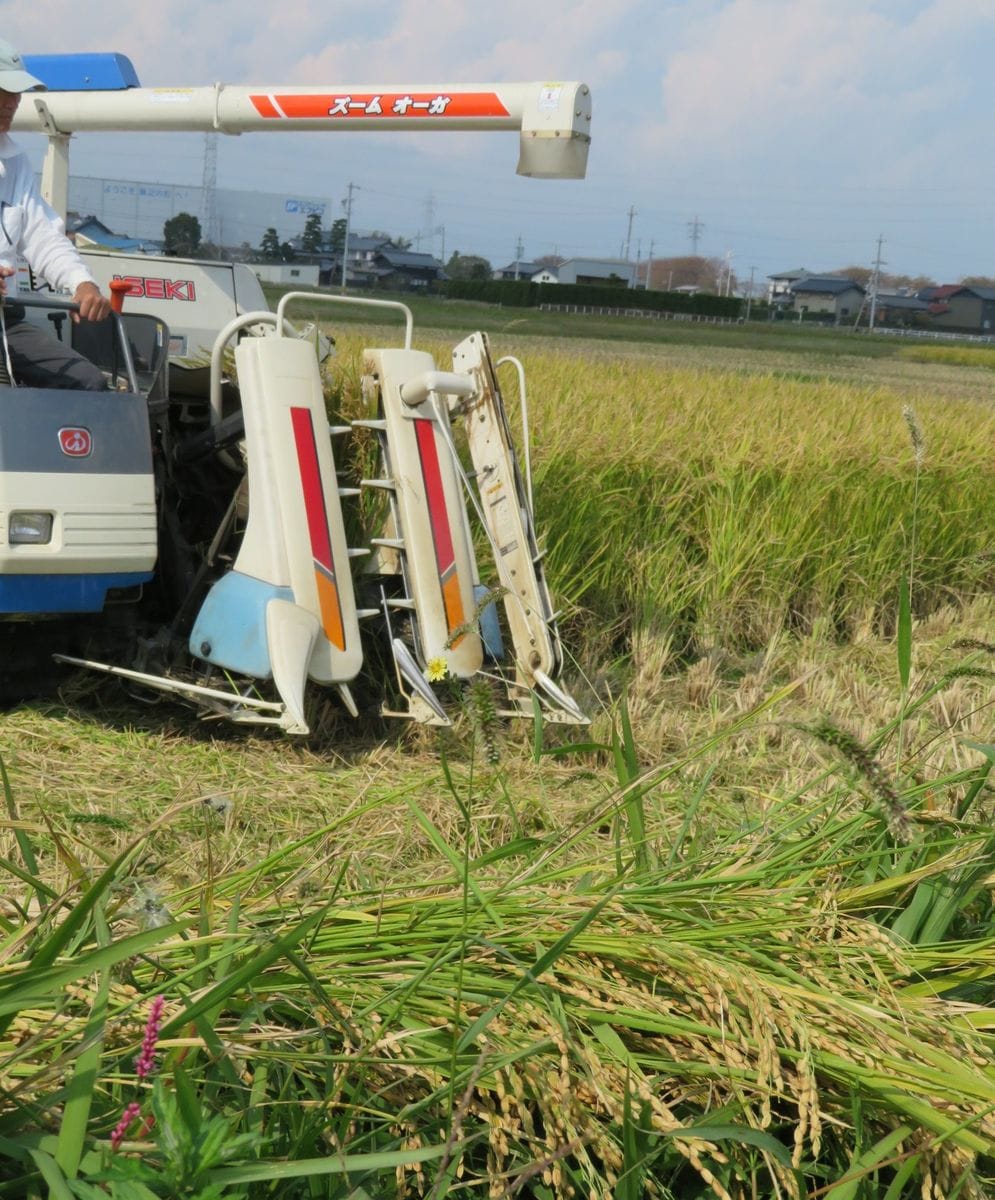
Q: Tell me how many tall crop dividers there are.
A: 3